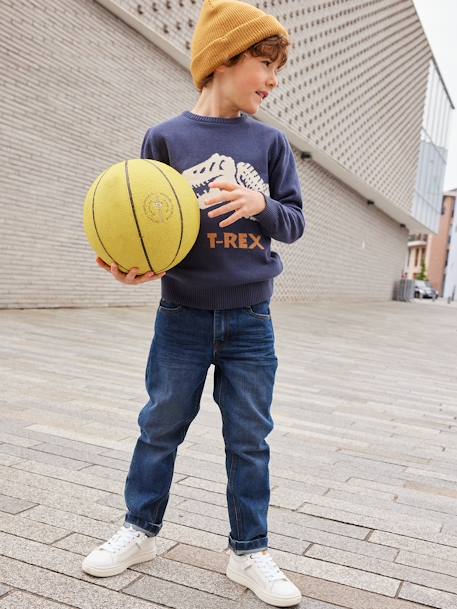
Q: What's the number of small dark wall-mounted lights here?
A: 3